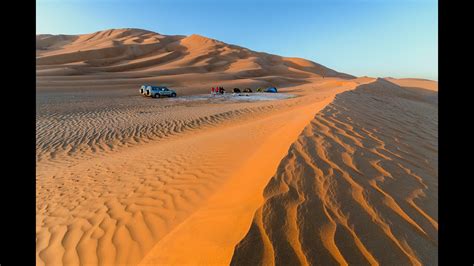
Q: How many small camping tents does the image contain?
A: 4